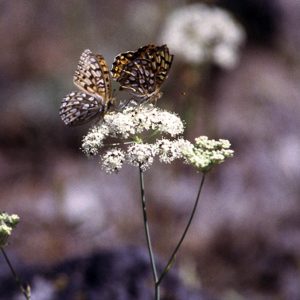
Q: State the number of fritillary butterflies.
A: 2